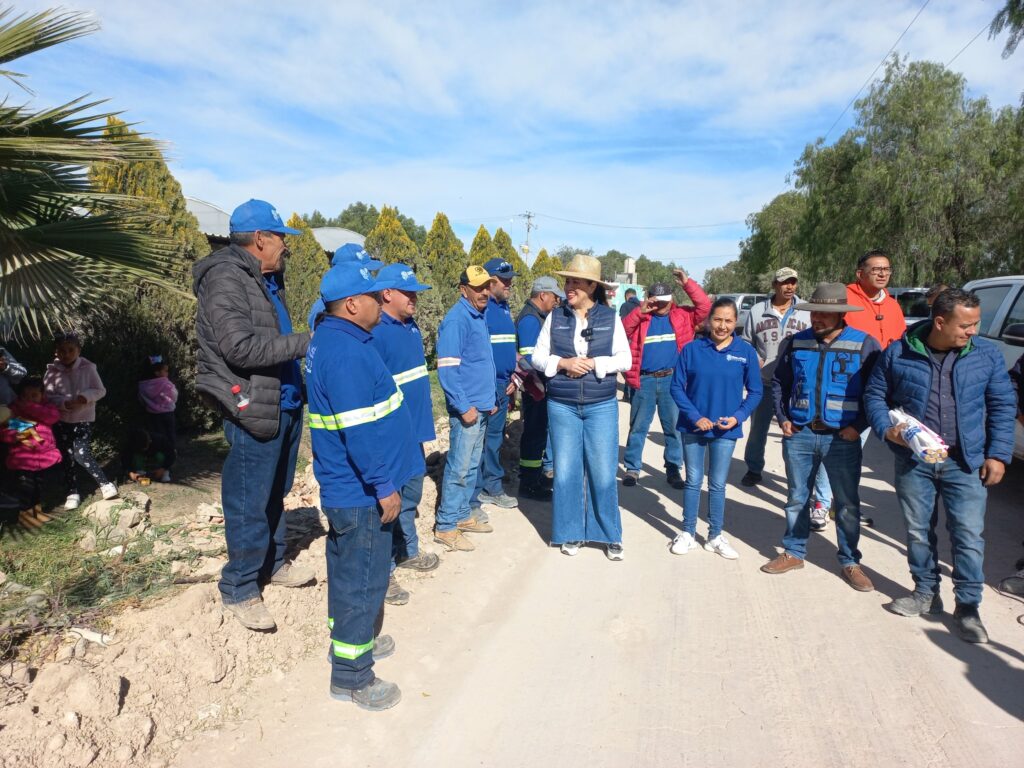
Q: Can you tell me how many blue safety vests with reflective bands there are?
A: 1